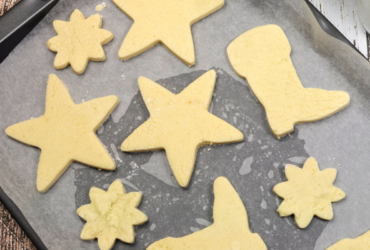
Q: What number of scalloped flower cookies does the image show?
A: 3